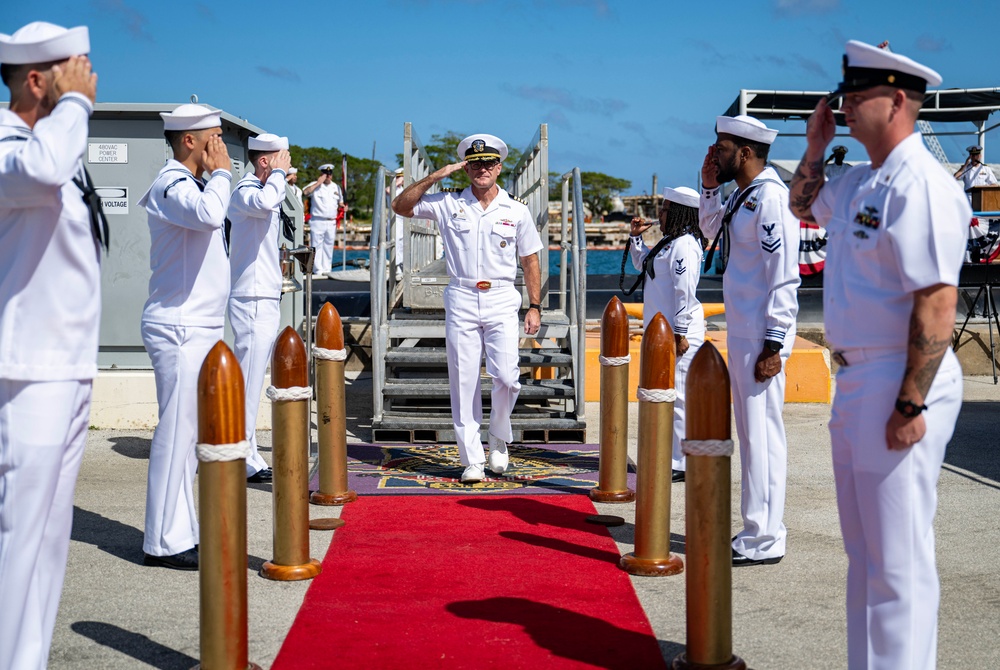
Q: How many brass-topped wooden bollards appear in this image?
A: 6